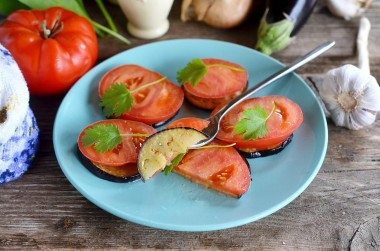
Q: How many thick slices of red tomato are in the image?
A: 5